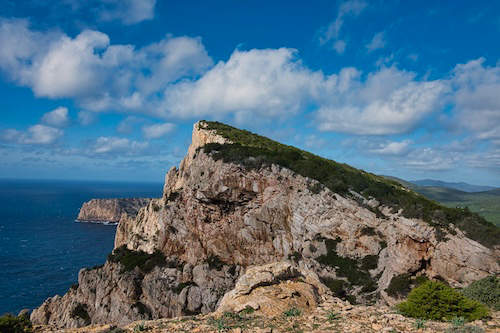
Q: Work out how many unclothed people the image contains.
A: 0